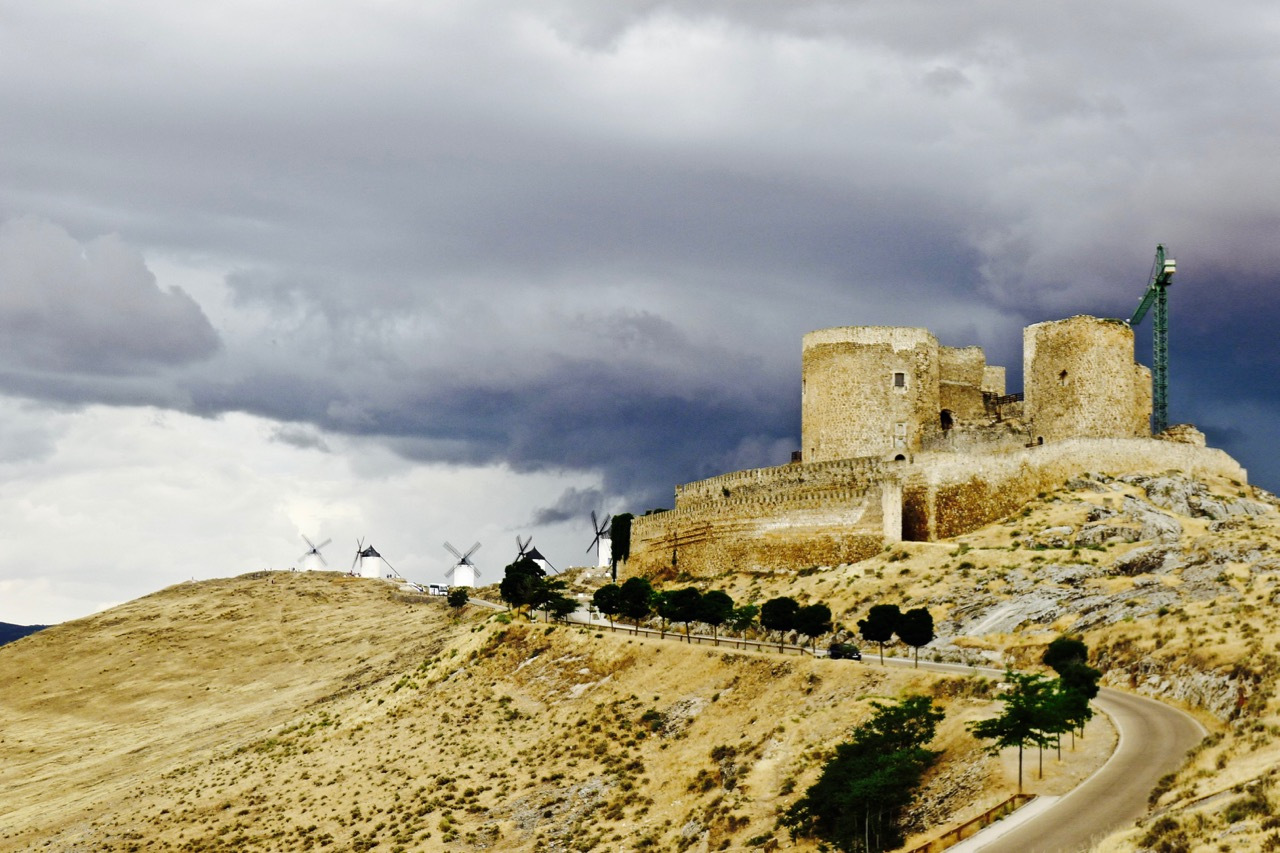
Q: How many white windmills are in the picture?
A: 5